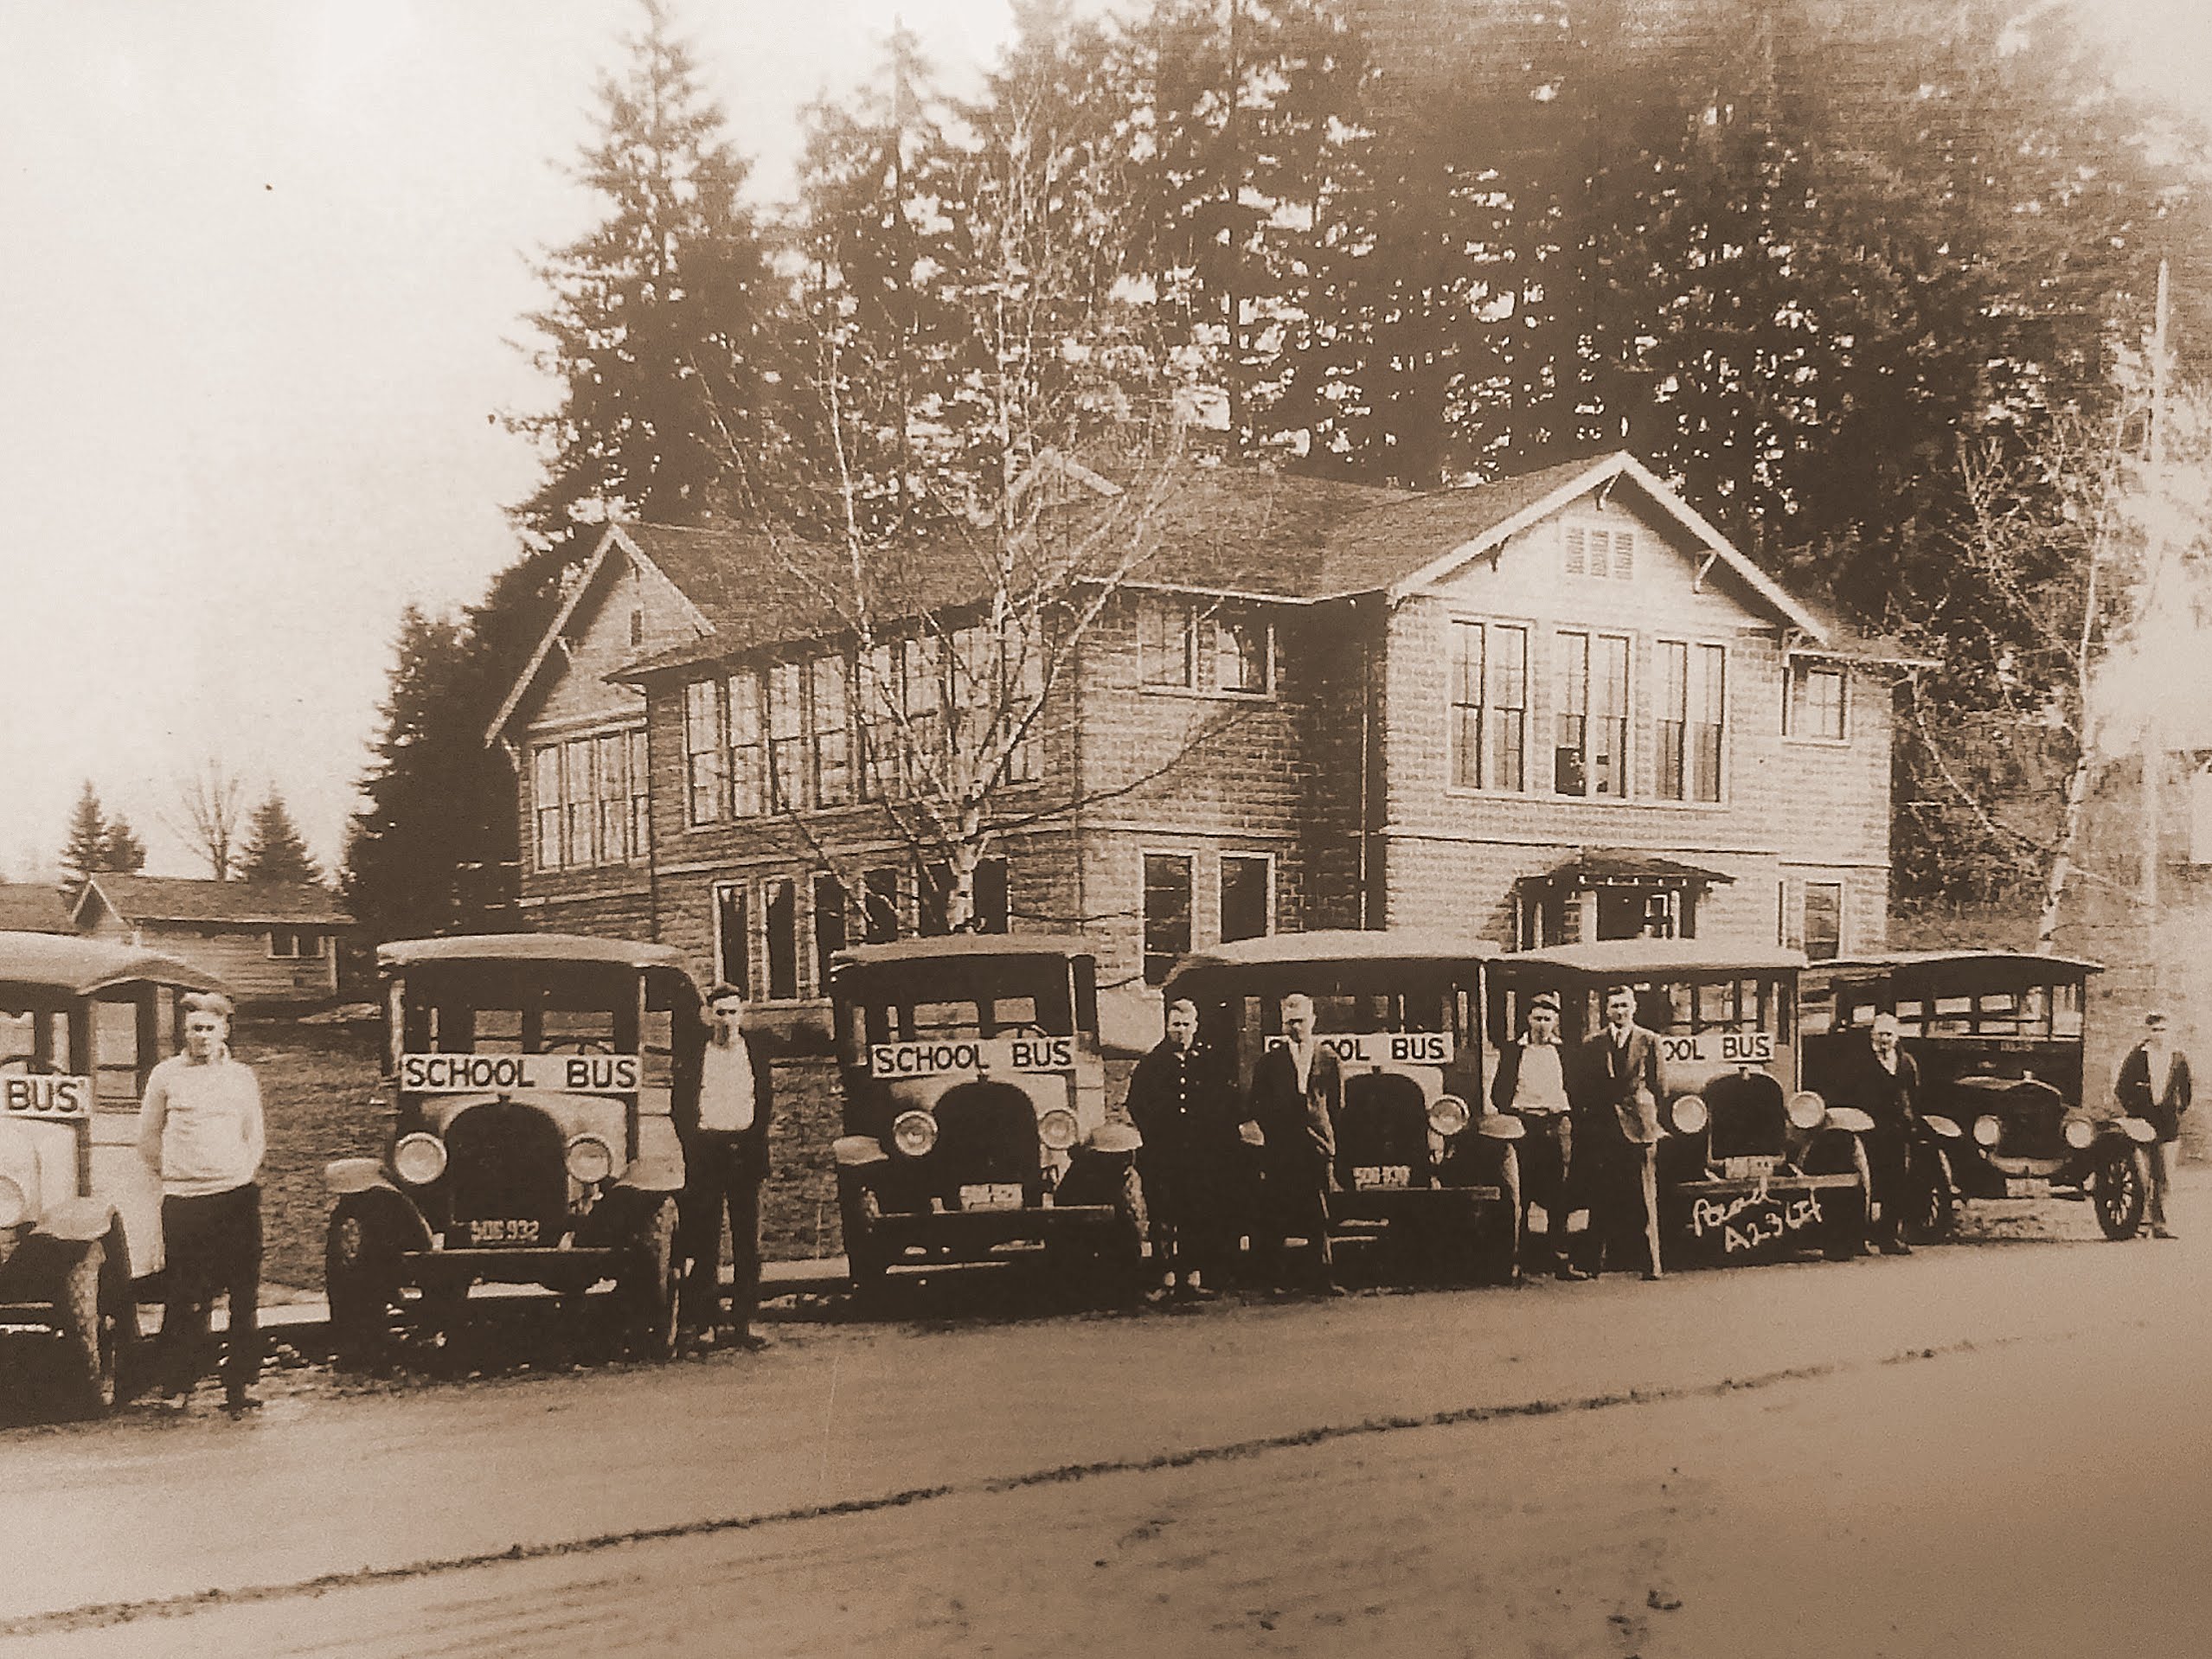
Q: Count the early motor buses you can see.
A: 6